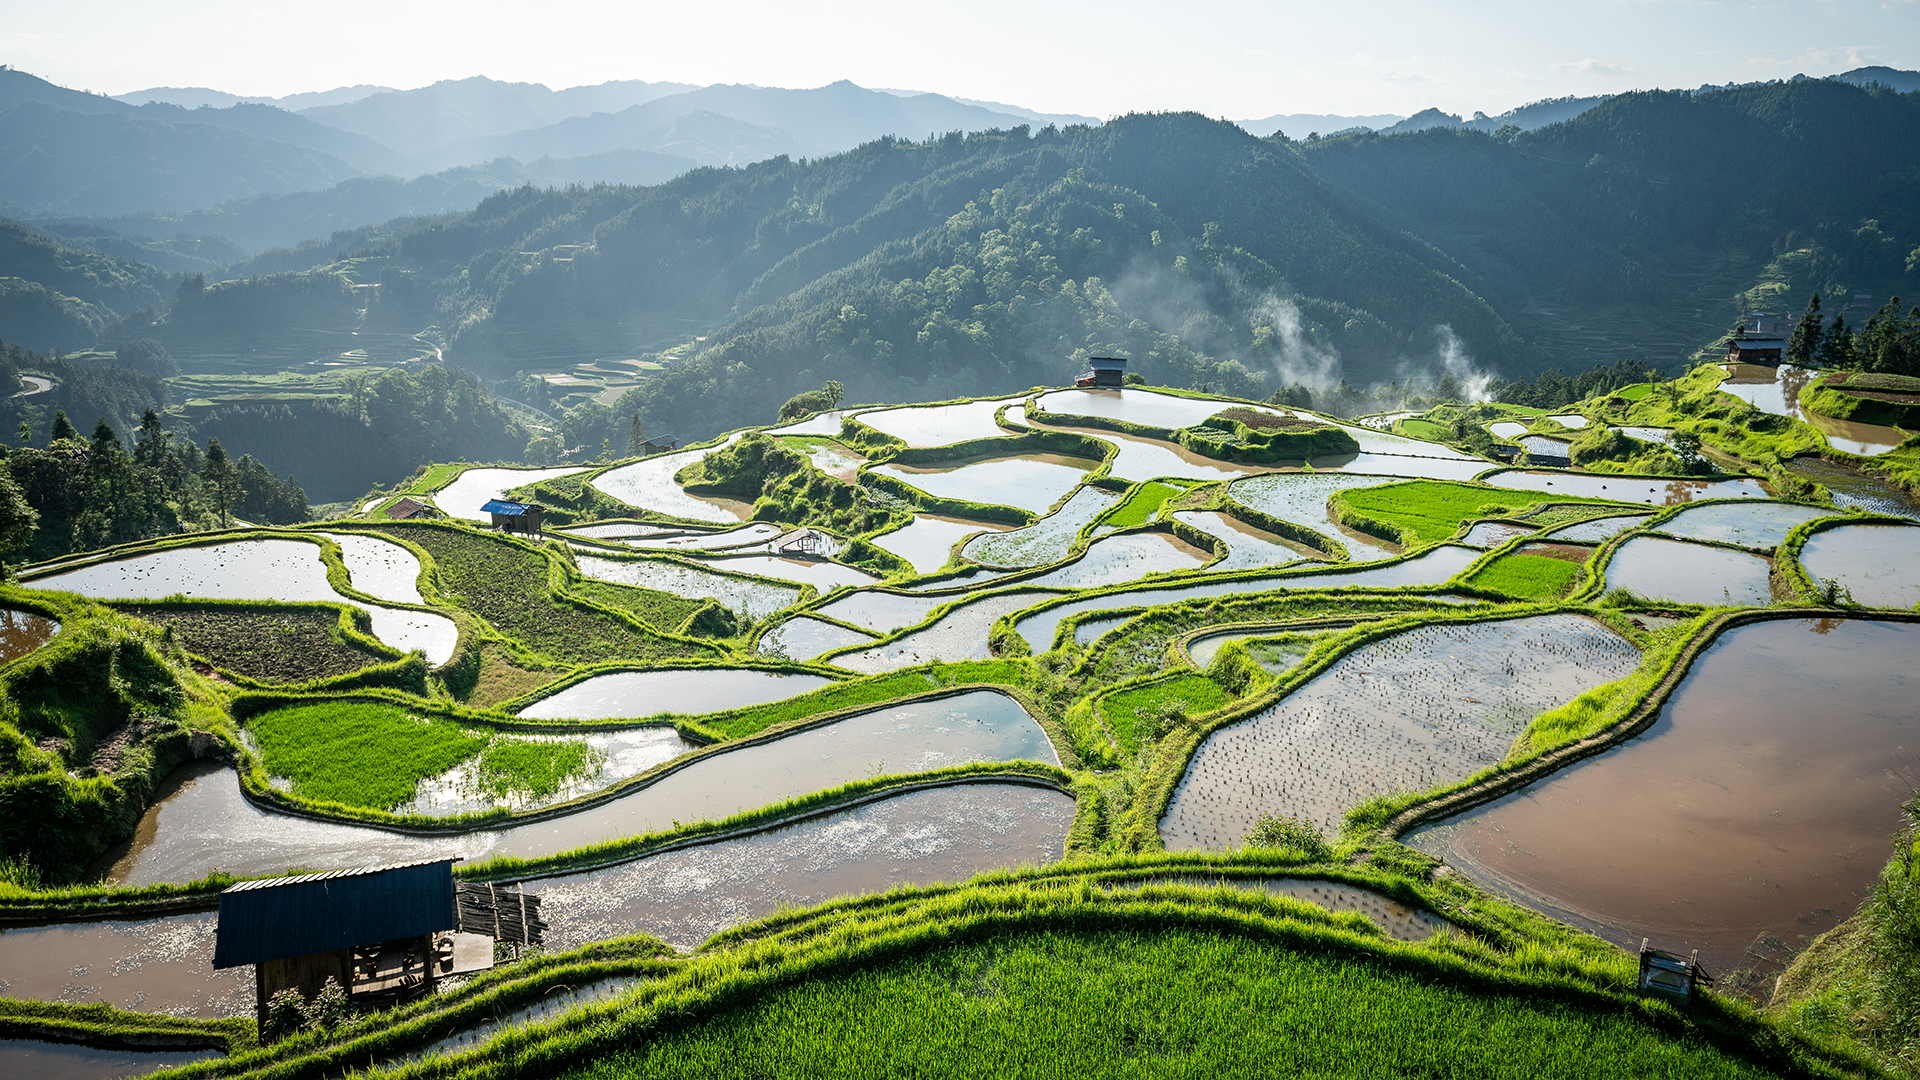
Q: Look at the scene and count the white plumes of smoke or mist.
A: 2